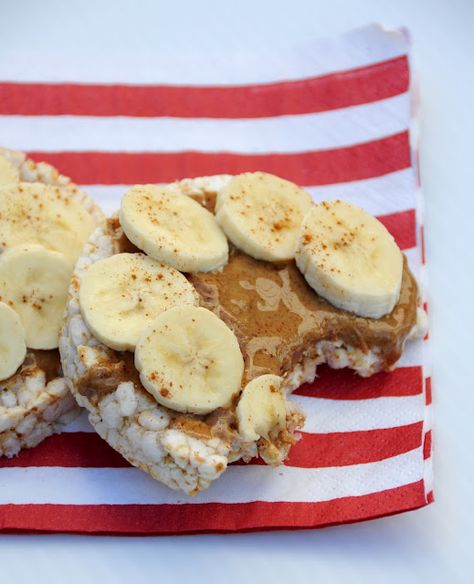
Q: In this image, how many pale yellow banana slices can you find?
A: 10